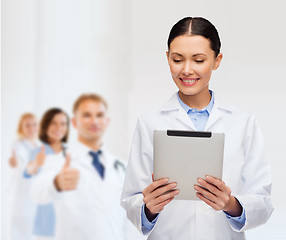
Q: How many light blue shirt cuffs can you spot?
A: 2